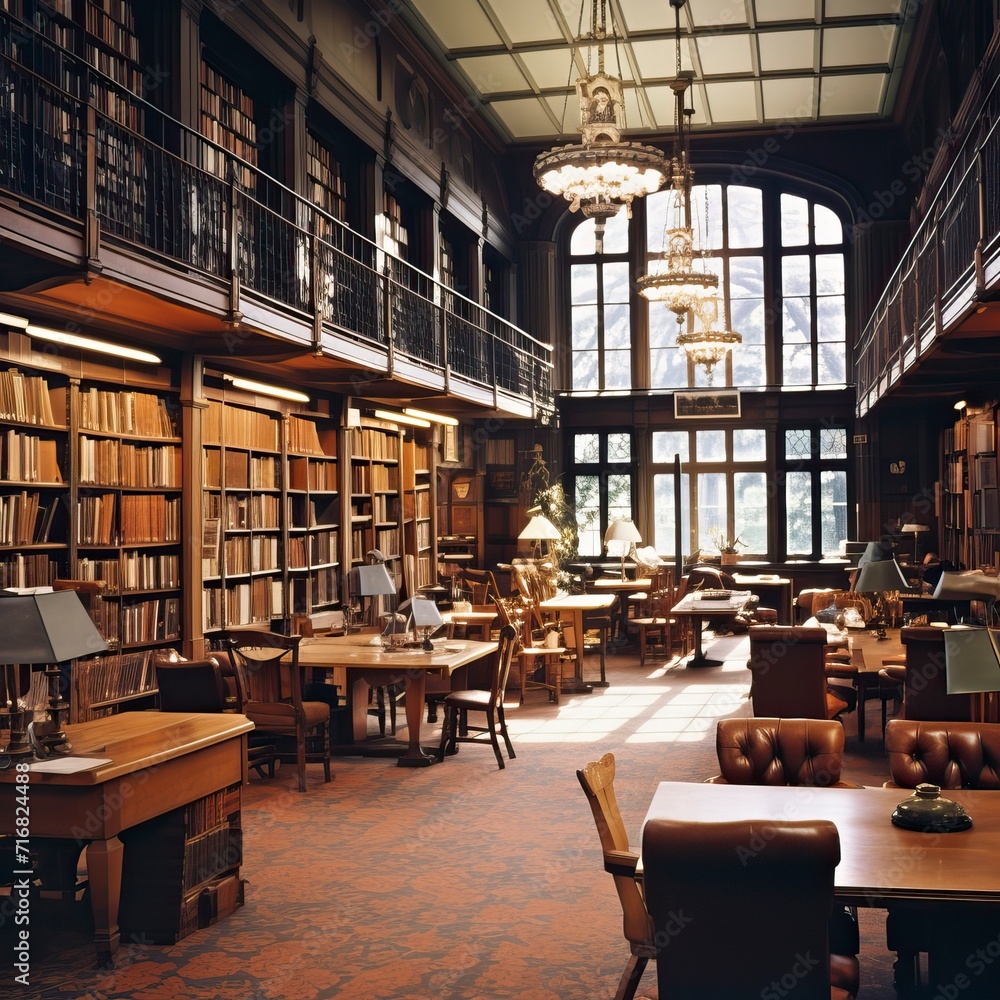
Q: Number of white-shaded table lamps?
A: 2